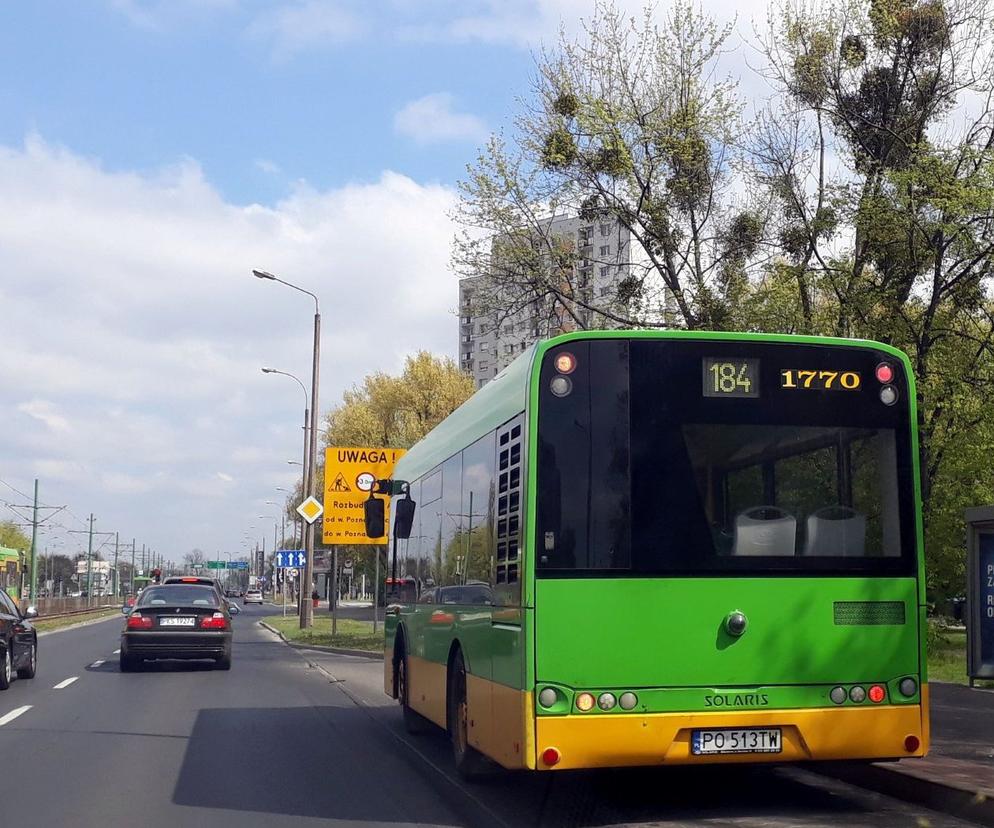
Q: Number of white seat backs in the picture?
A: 2